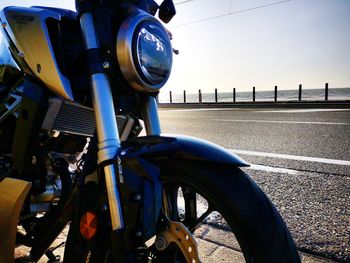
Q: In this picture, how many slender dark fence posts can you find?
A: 9